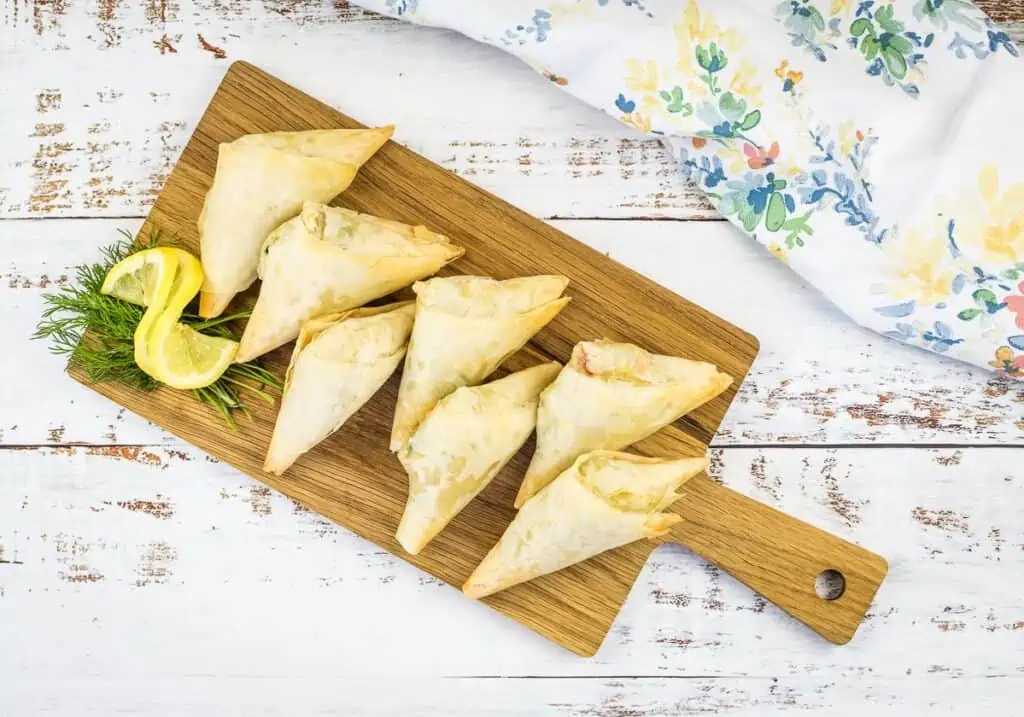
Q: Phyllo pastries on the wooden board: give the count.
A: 7